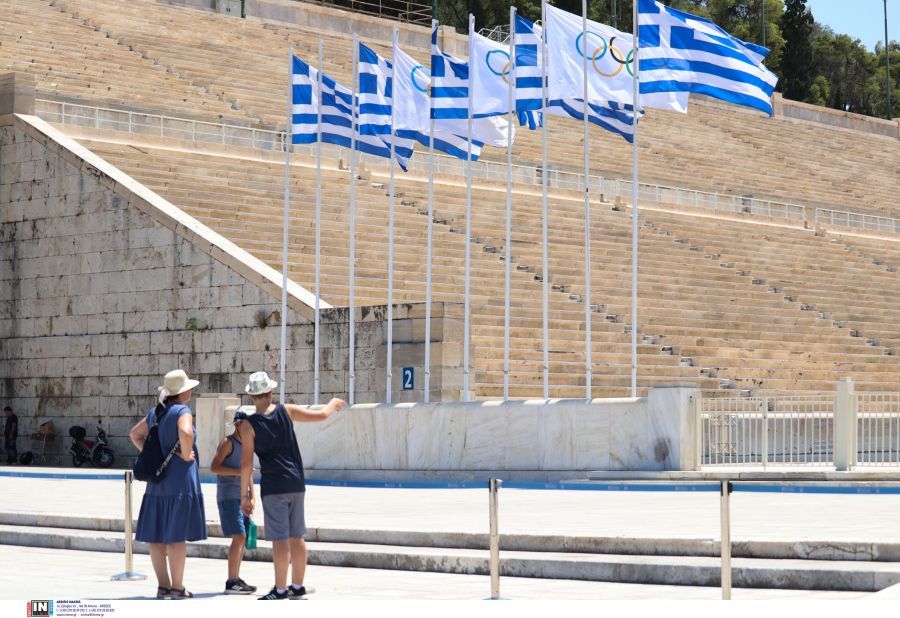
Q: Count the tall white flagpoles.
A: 10